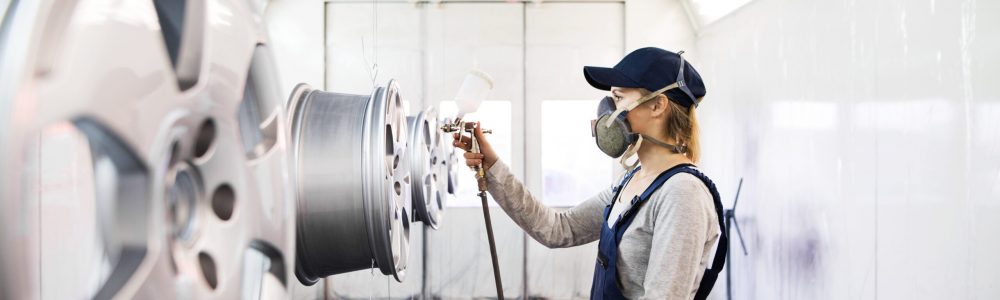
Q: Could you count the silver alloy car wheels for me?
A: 4